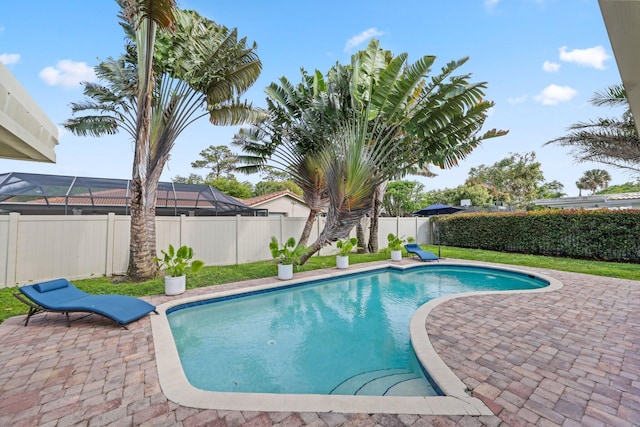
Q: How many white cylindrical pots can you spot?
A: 4